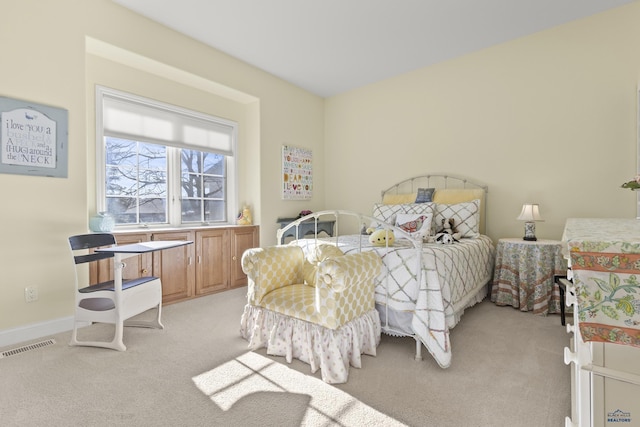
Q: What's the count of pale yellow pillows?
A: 2